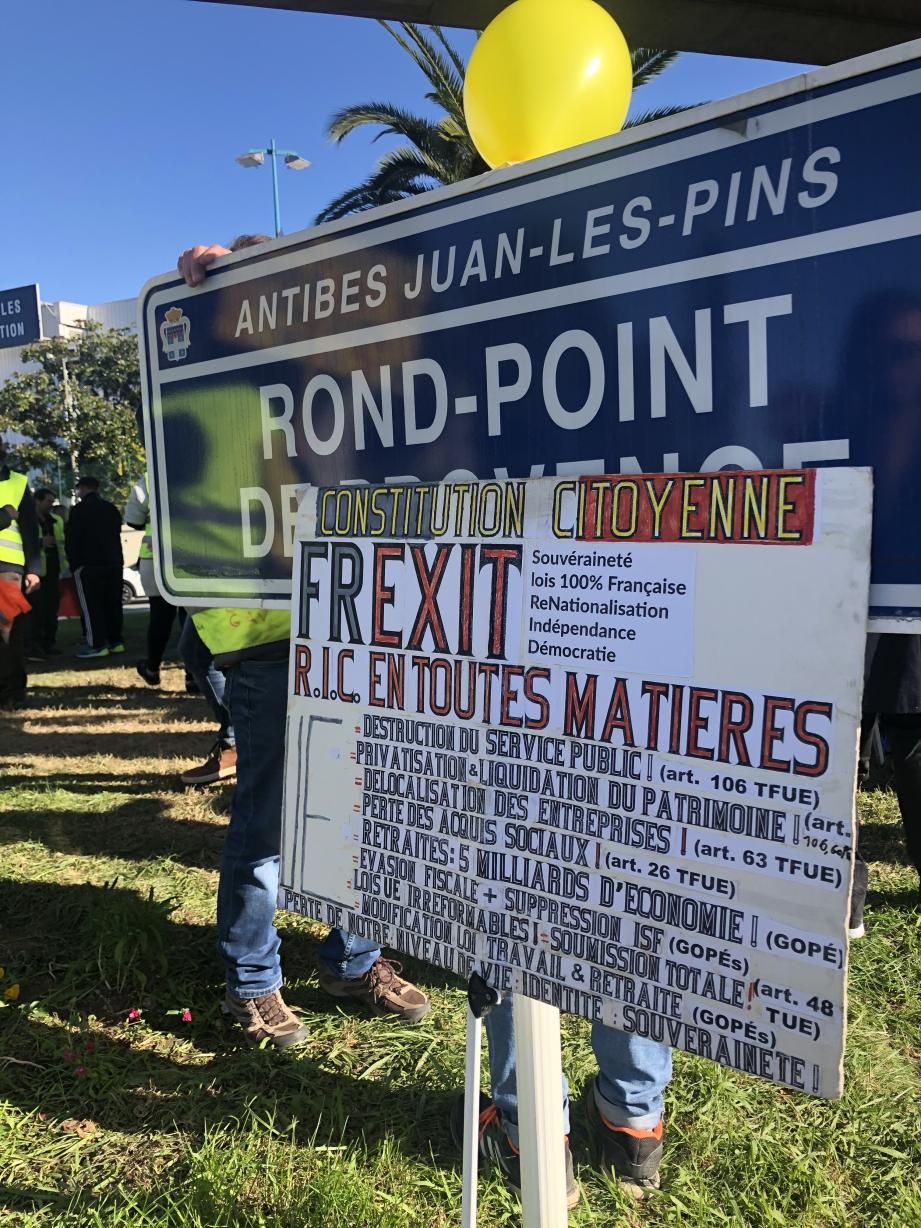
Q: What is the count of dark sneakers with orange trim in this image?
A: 2